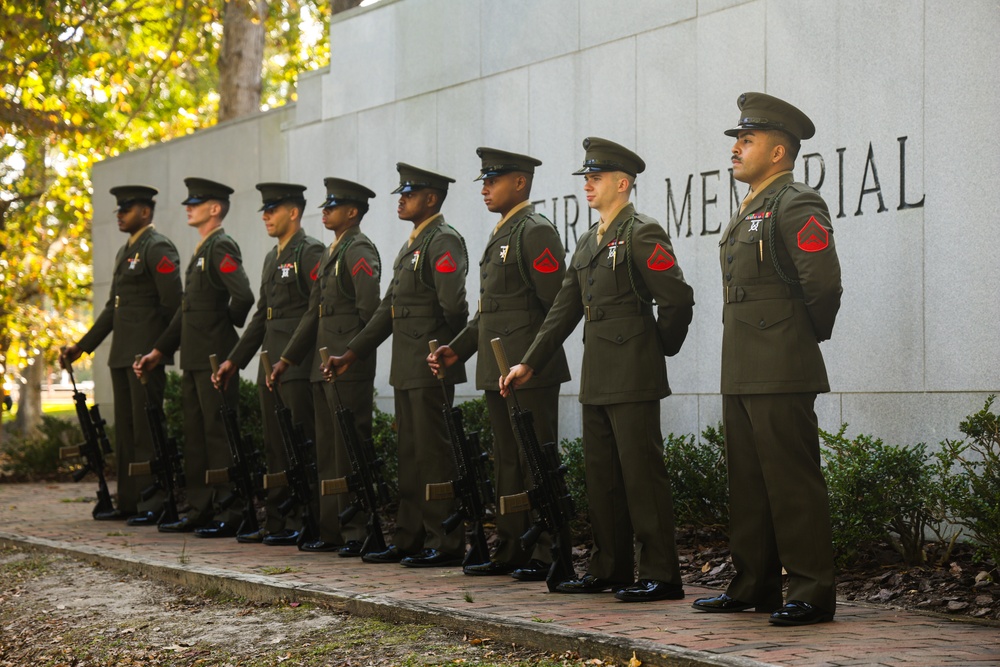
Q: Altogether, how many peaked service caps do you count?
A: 8